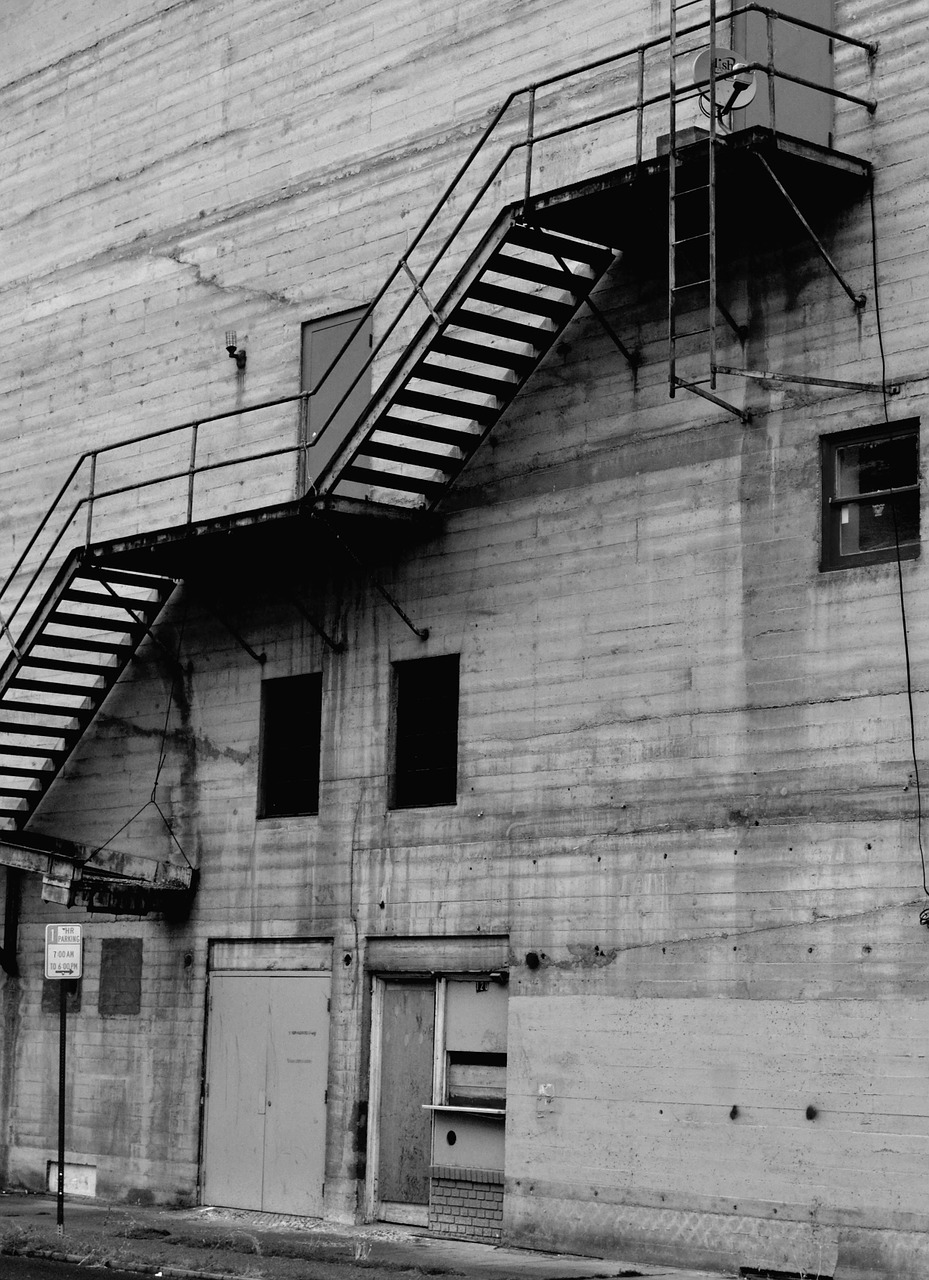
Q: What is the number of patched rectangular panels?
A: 2